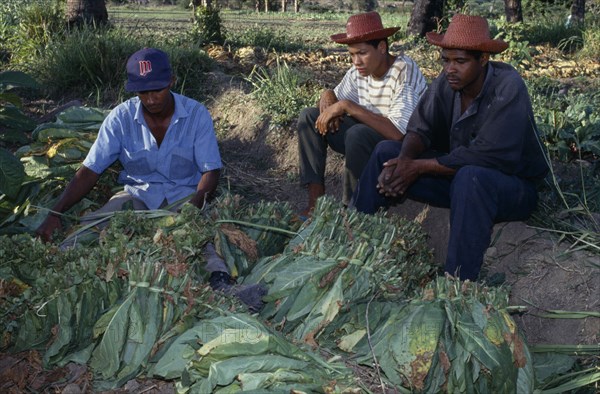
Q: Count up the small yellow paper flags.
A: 0